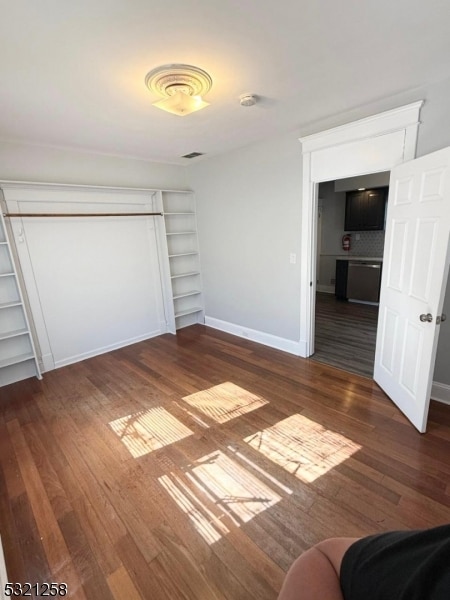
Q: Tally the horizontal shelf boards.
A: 11